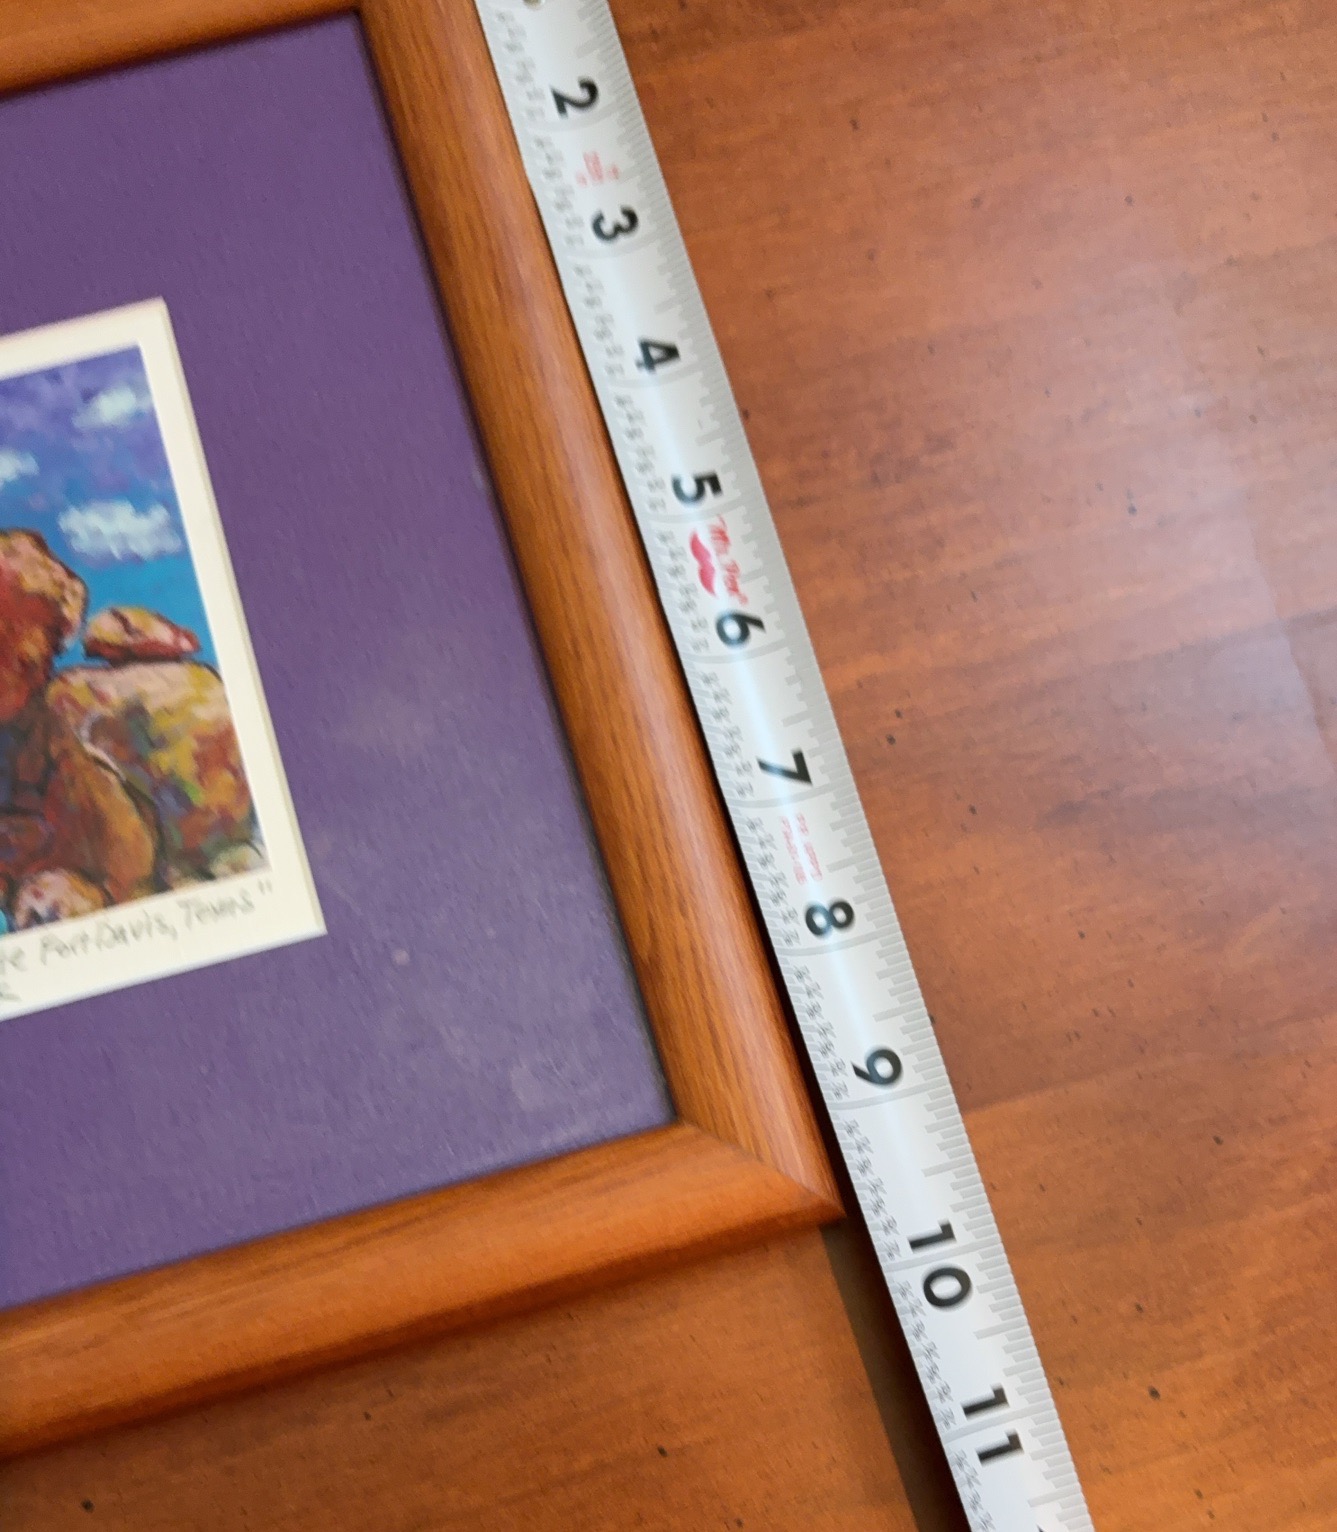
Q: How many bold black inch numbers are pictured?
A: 10